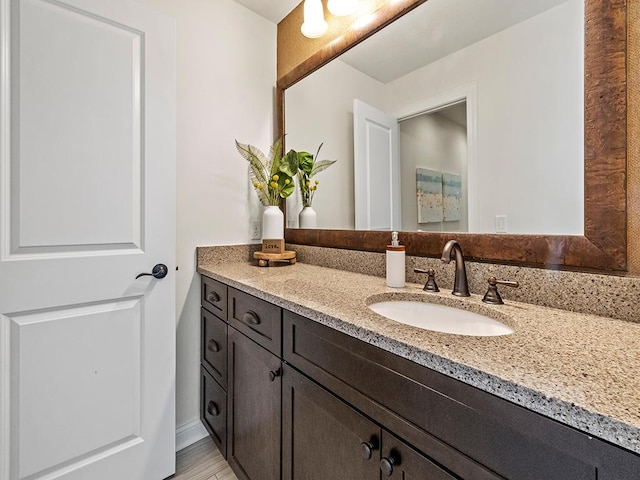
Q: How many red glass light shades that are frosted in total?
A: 0